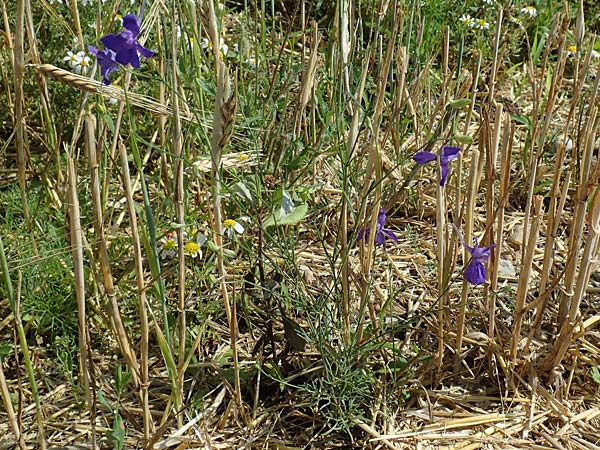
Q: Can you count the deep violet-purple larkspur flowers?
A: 5